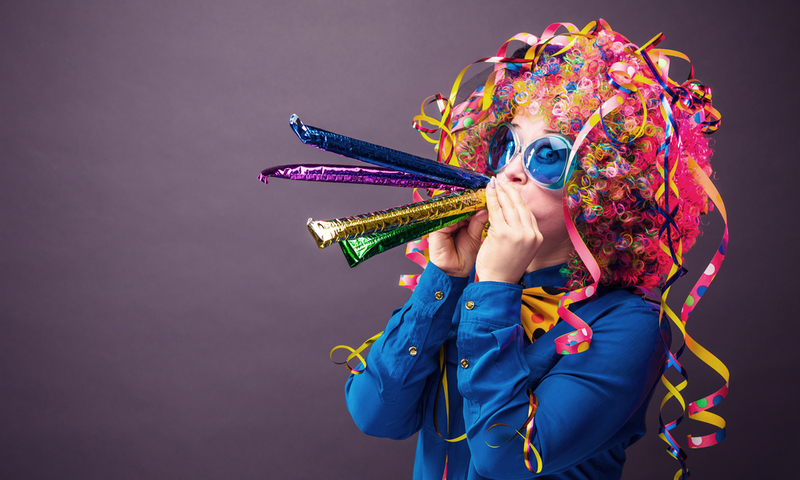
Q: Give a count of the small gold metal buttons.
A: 4